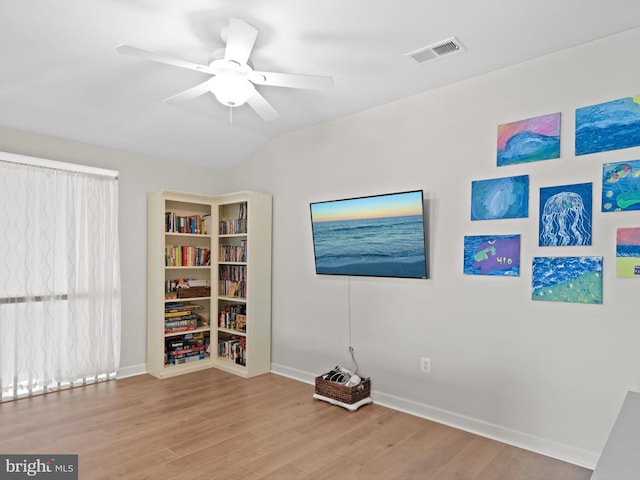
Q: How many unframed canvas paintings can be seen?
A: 8